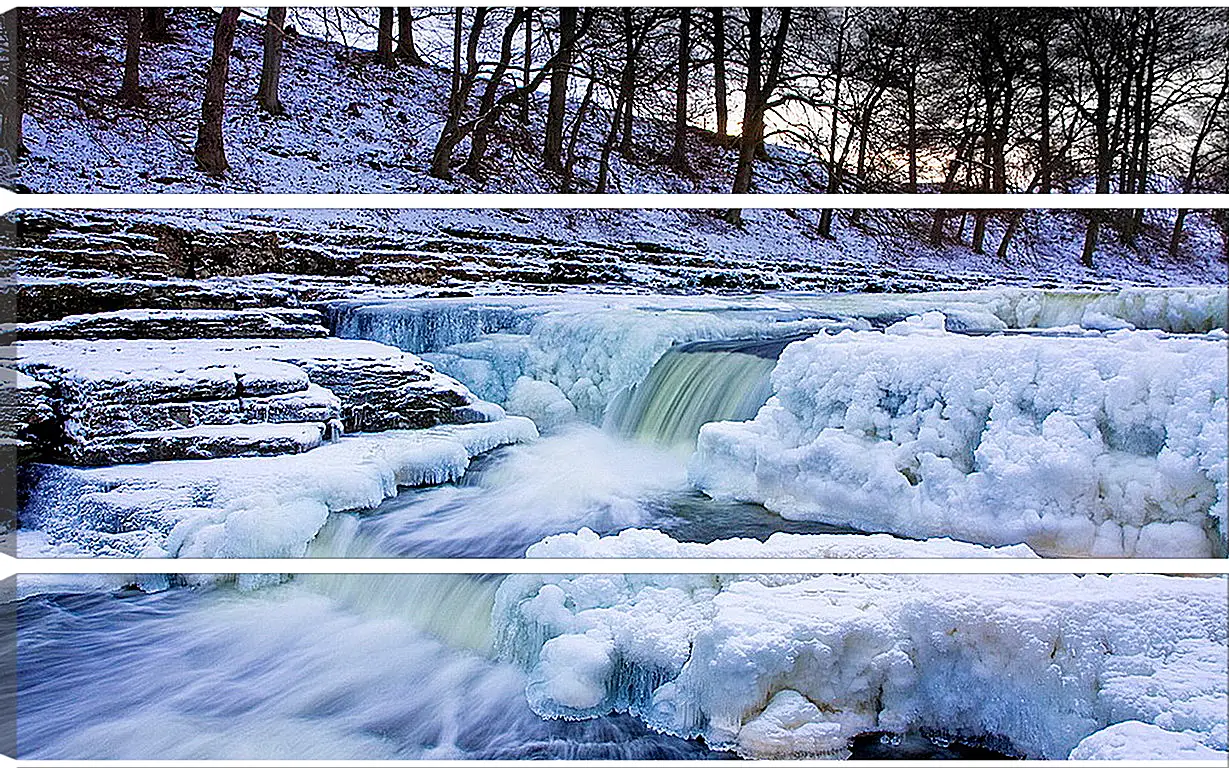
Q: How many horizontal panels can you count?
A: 3